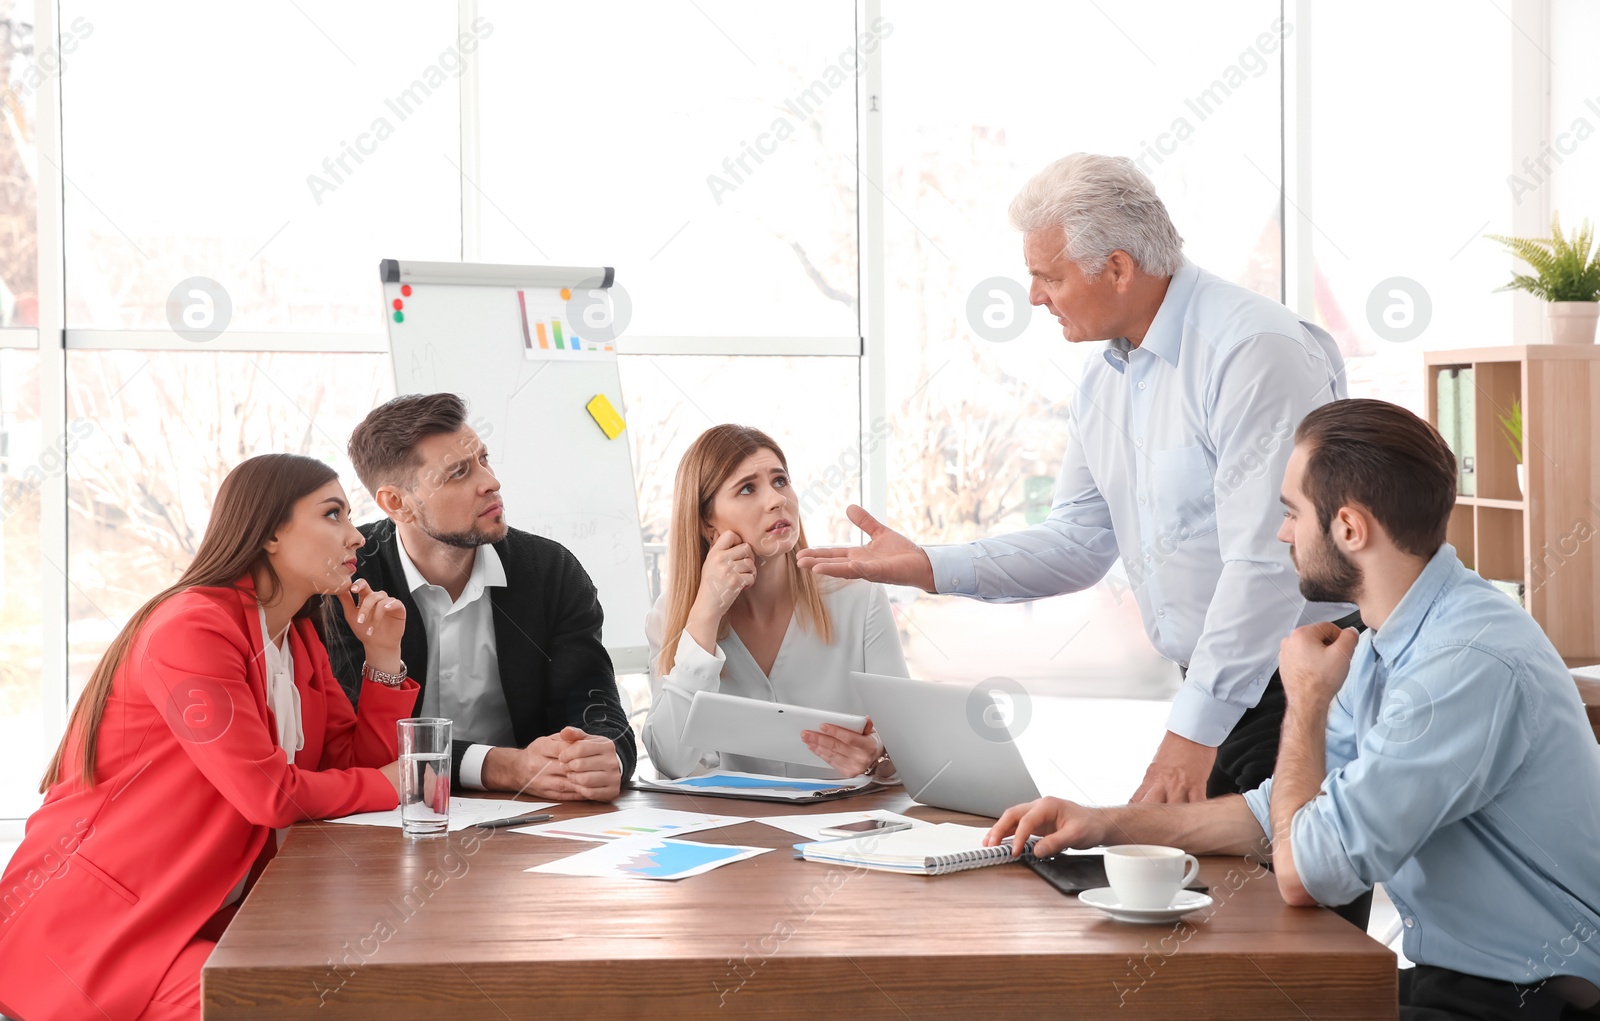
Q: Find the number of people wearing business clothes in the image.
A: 5